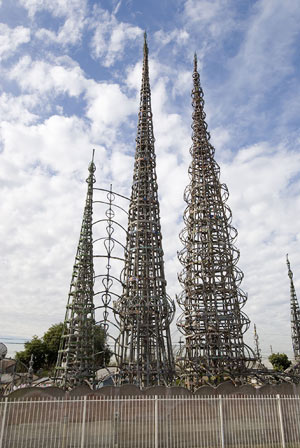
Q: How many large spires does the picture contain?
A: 3